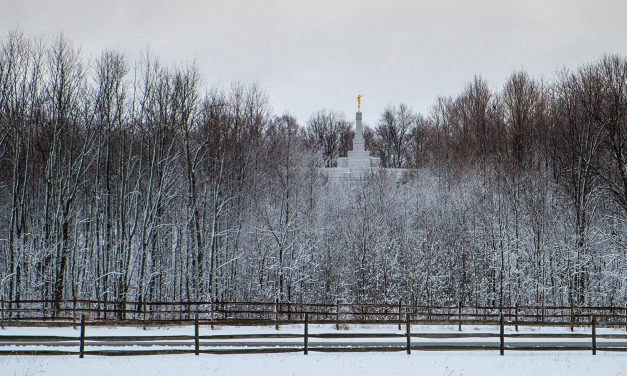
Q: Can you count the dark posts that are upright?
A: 6